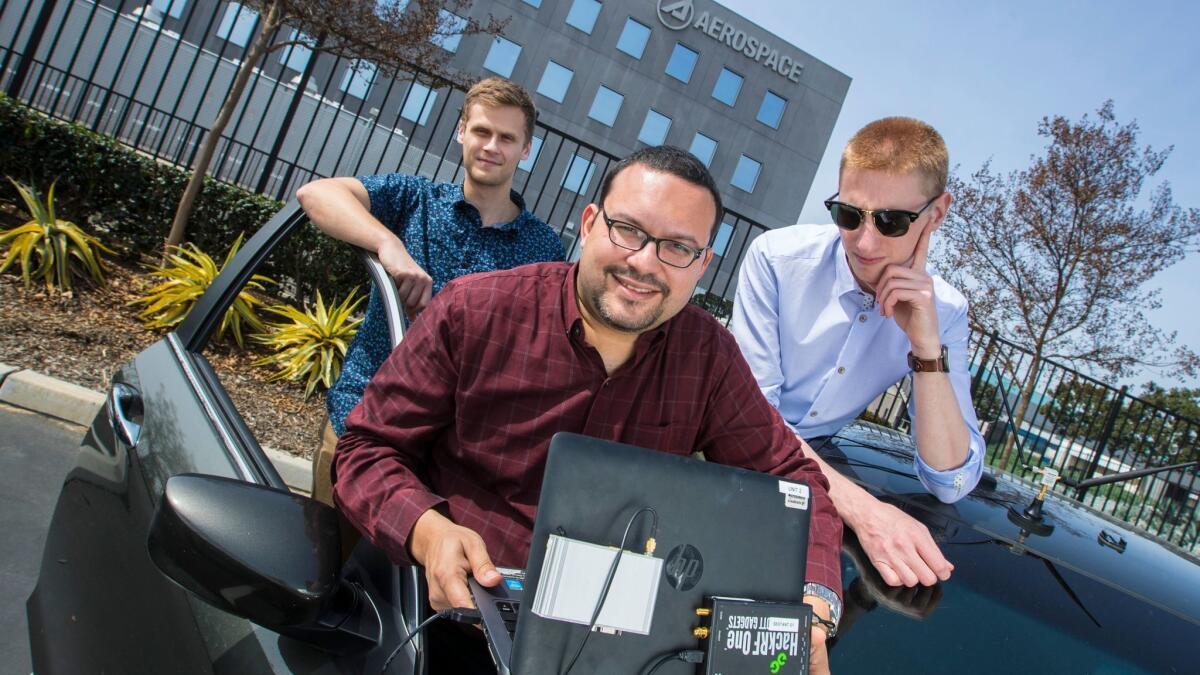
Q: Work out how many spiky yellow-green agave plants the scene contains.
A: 3